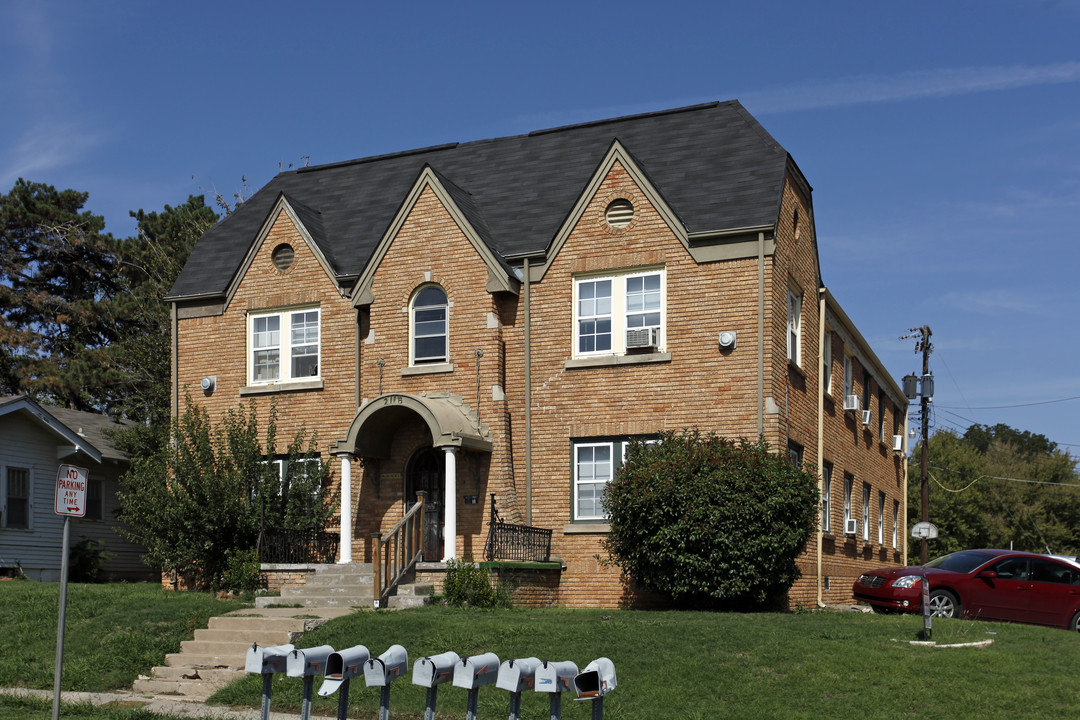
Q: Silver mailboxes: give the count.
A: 9